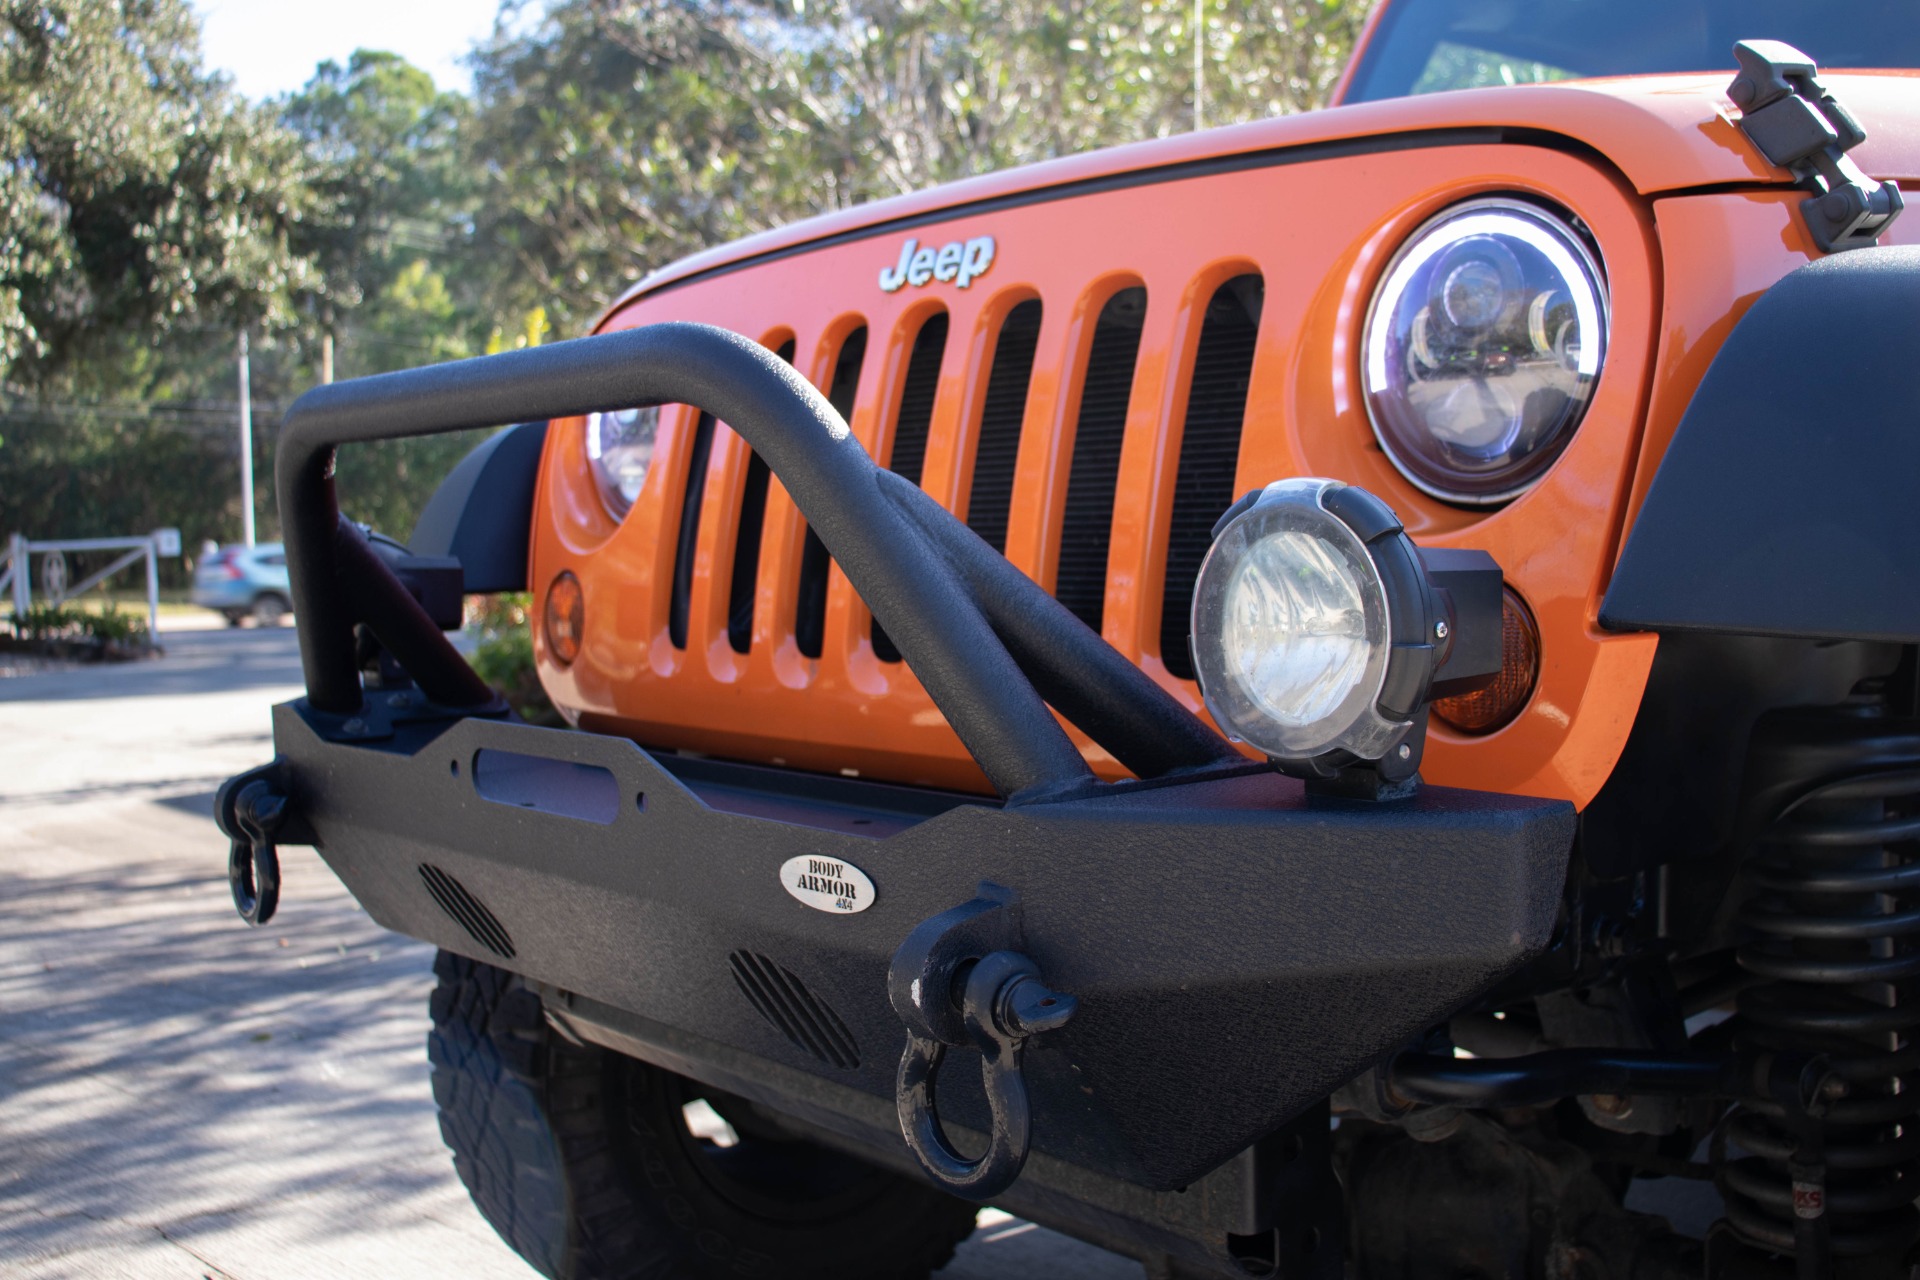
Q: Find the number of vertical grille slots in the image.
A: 7